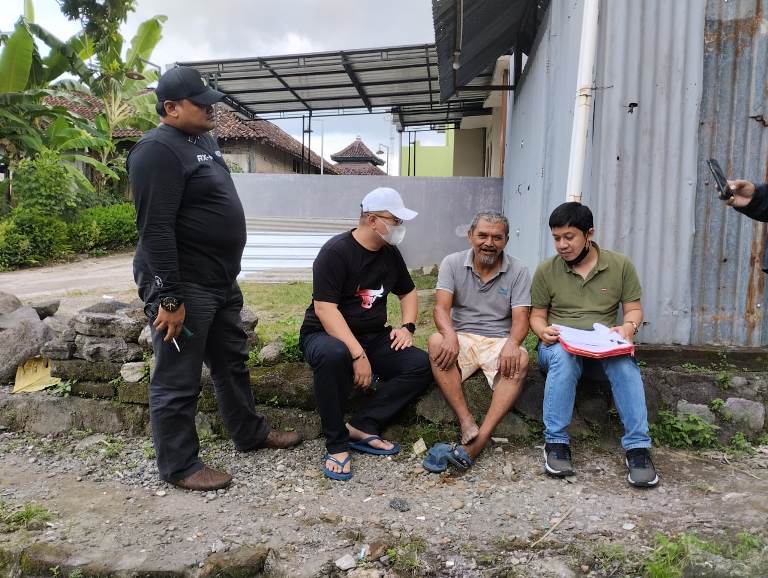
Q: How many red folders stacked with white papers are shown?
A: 1